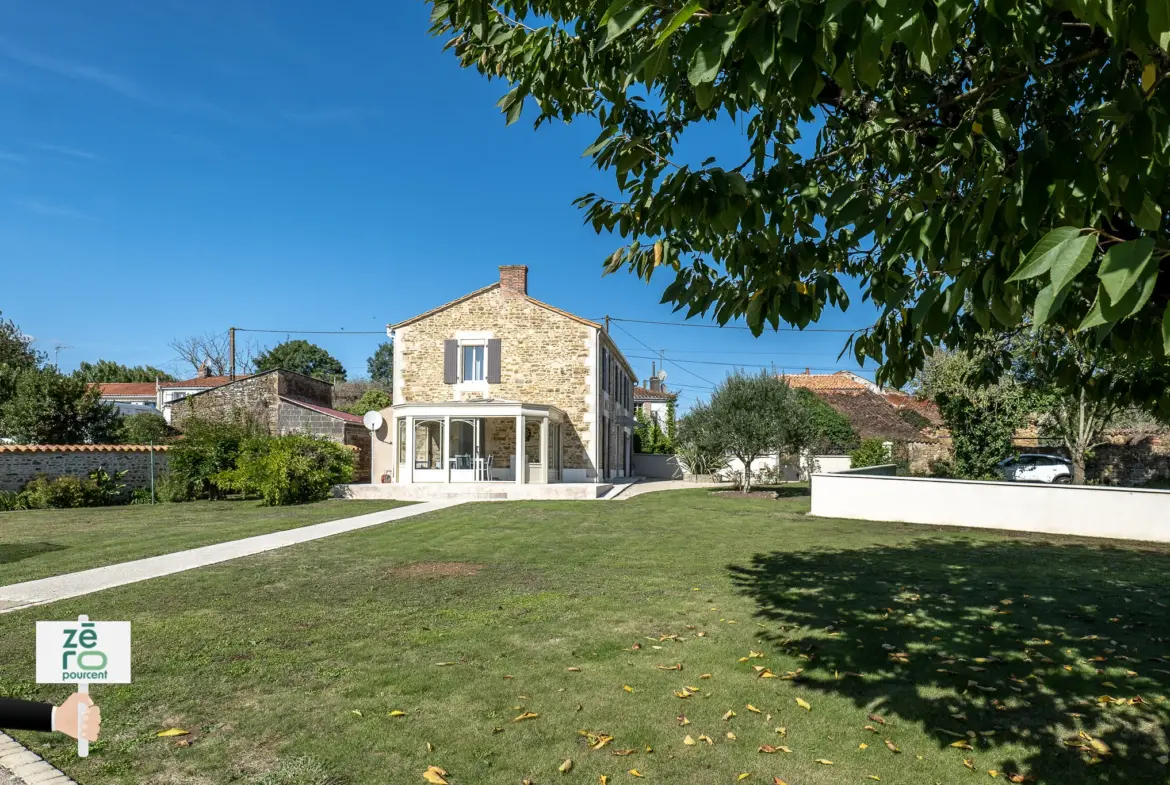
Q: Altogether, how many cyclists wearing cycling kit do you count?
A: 0